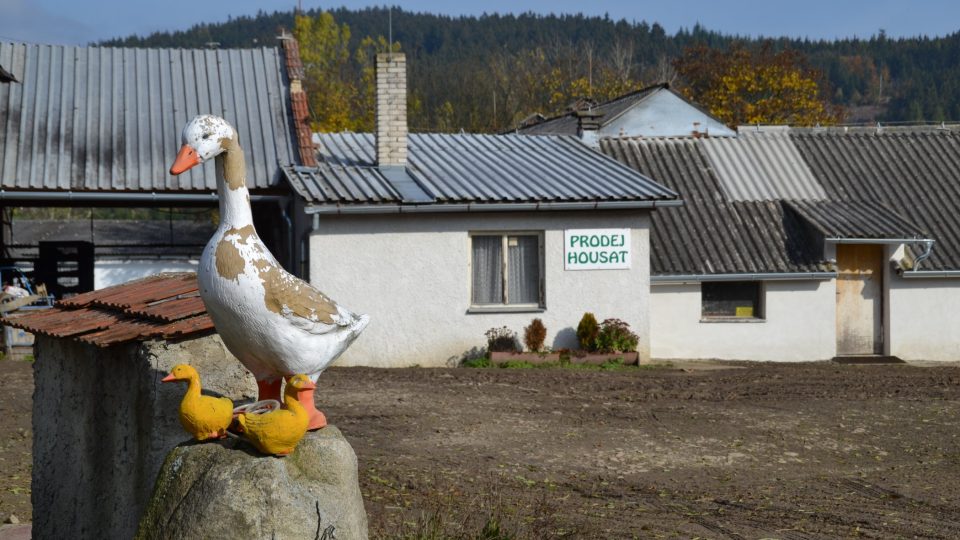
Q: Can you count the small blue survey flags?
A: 0